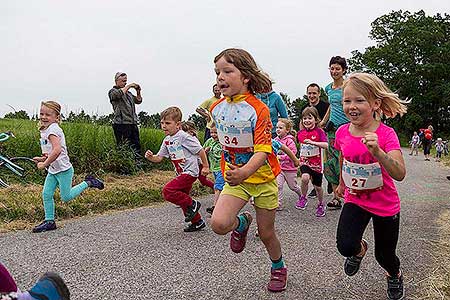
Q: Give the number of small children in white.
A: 2